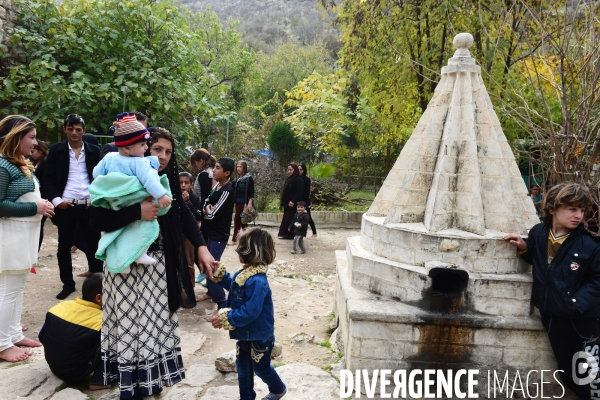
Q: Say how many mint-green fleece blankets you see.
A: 1